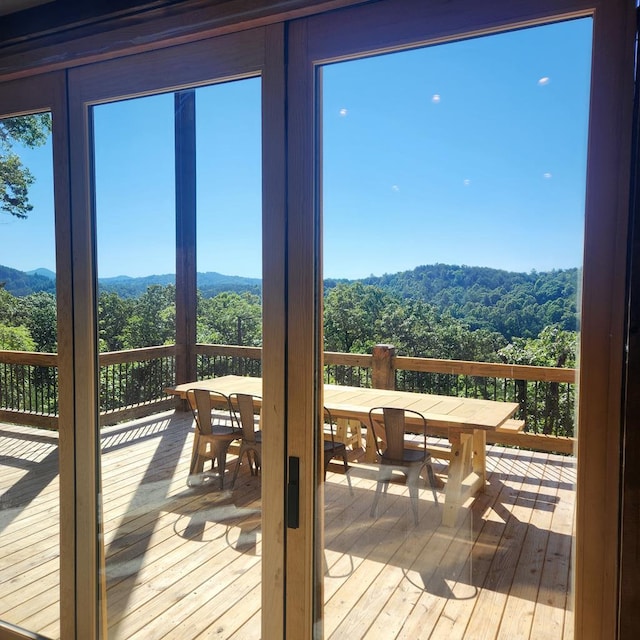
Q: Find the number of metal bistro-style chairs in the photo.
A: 4